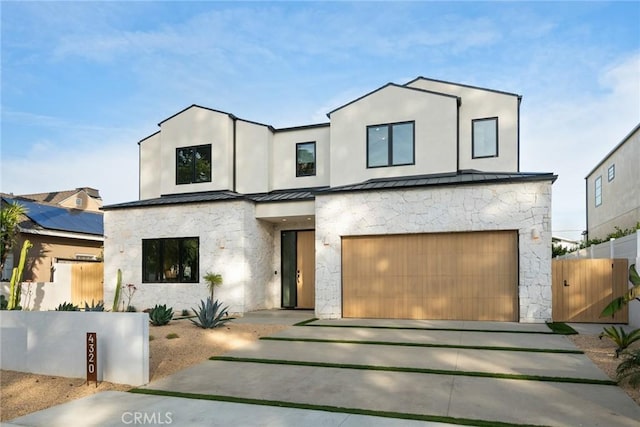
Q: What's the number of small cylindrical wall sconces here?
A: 4